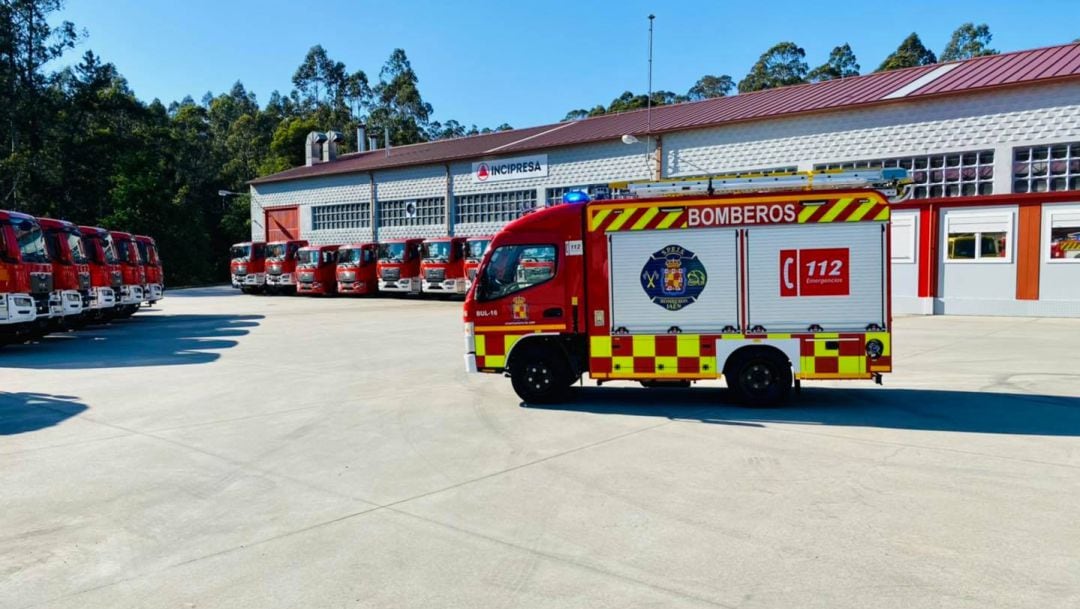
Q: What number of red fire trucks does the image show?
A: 13